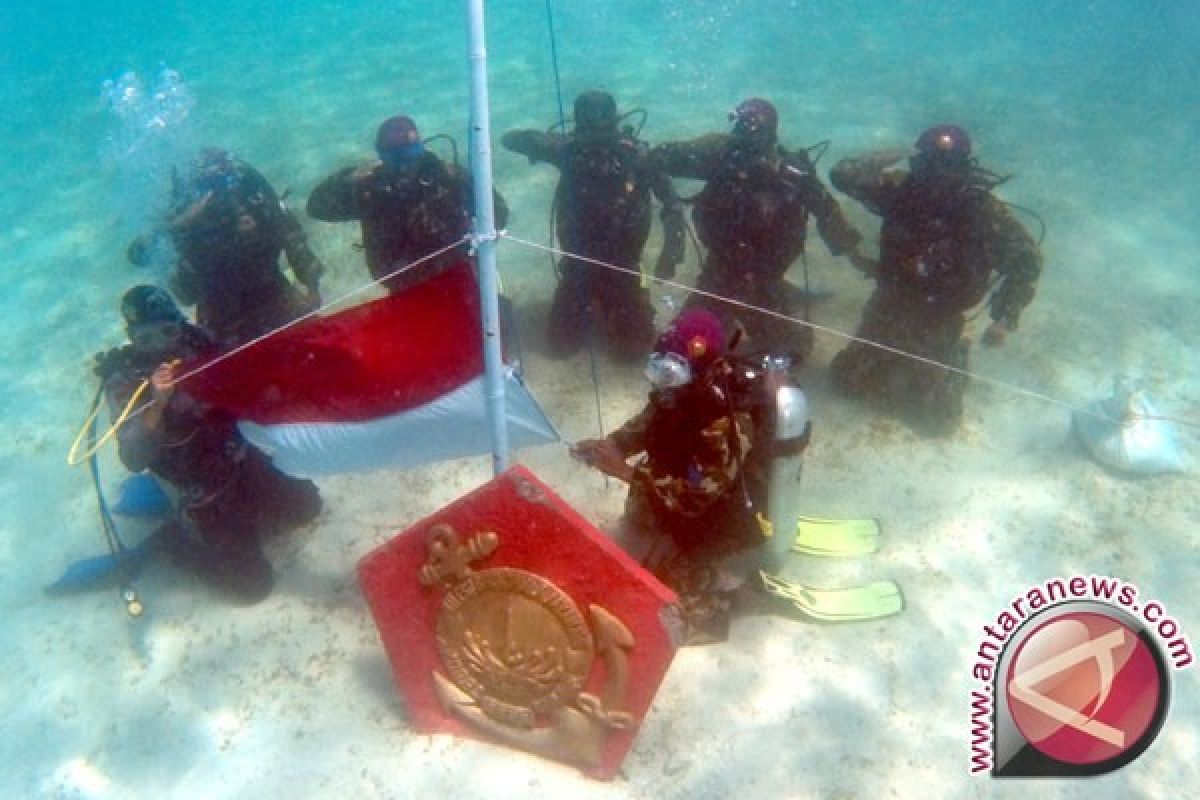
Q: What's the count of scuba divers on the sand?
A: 7